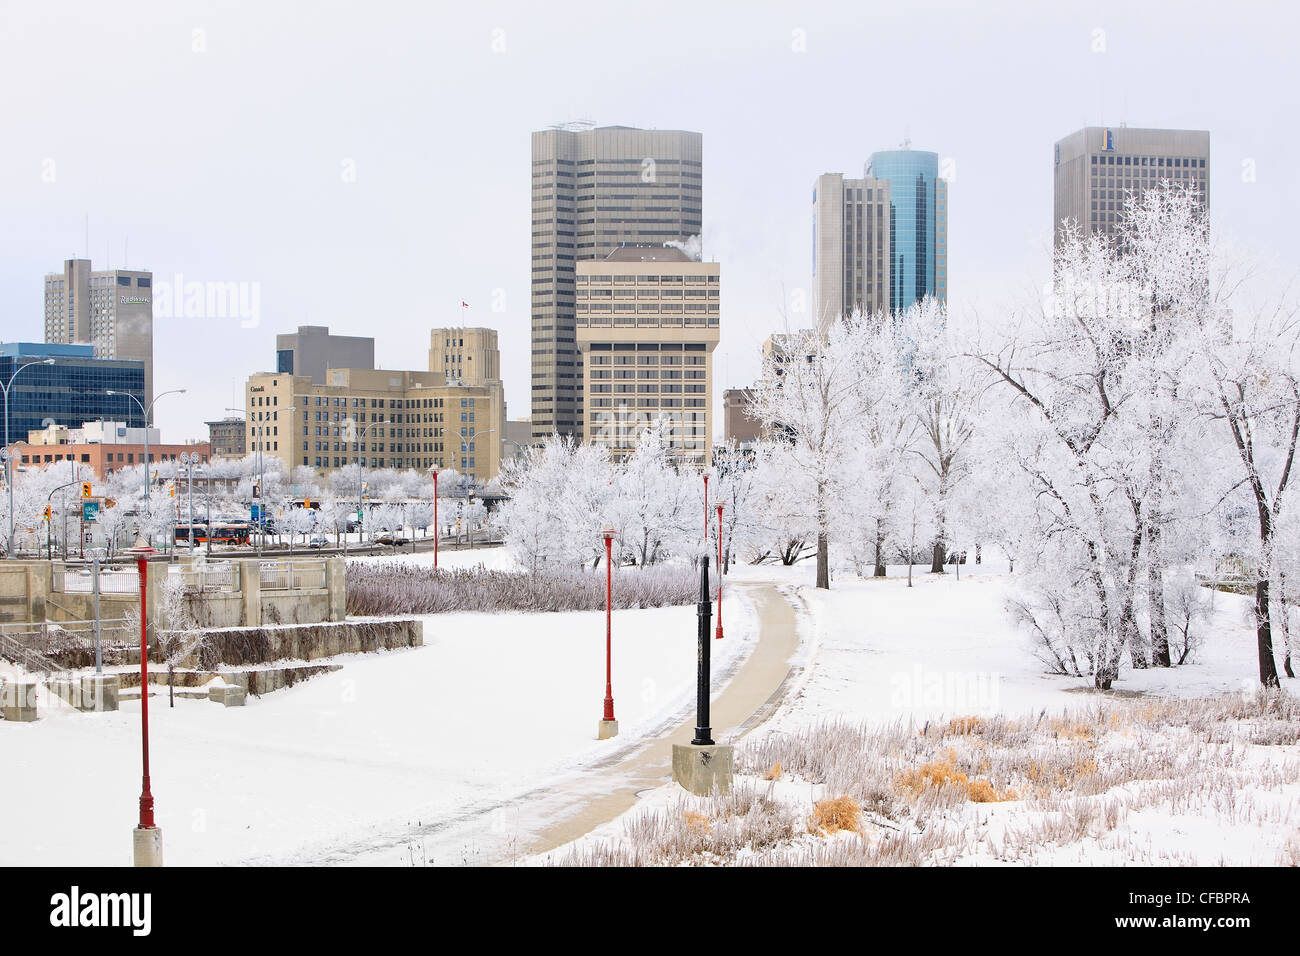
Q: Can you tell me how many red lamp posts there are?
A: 5